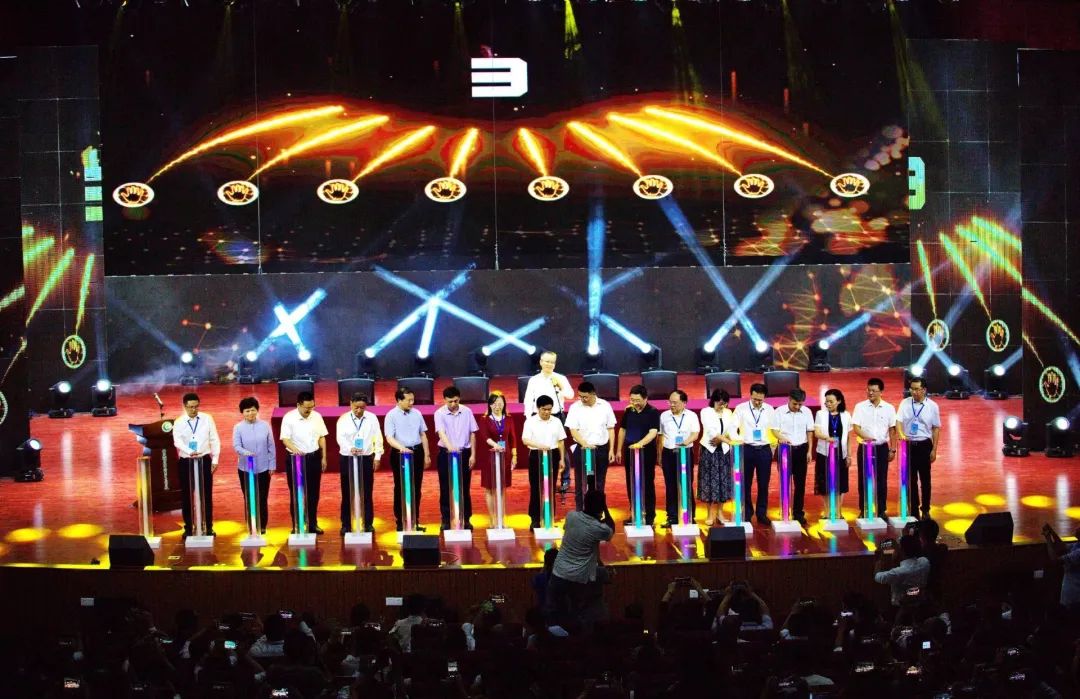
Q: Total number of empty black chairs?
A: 9